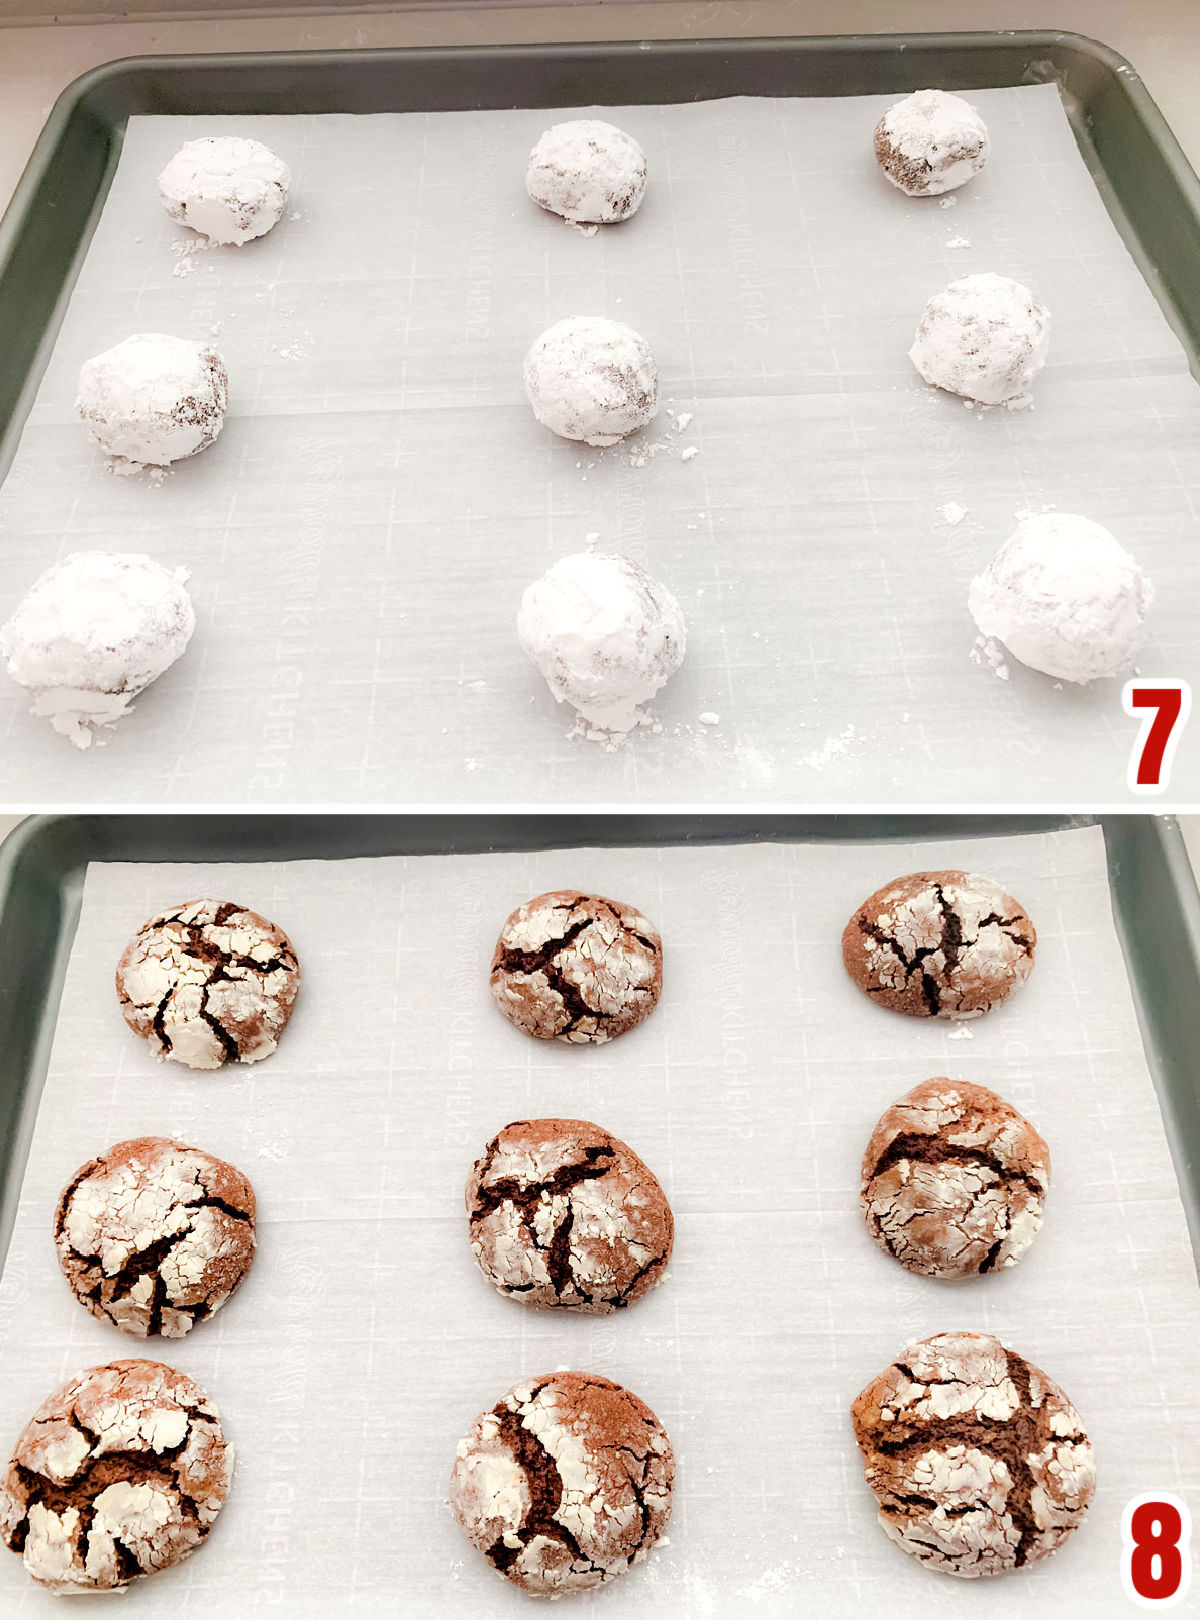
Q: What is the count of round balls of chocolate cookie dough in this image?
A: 9